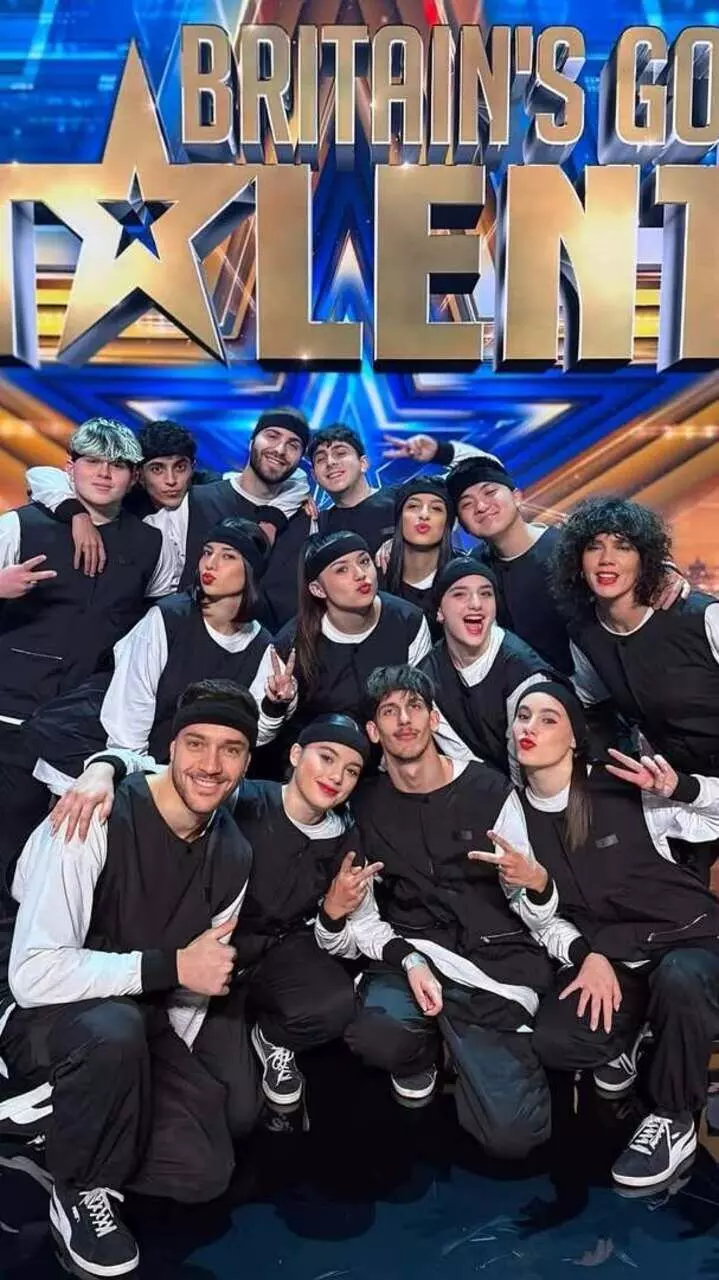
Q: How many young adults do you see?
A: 14